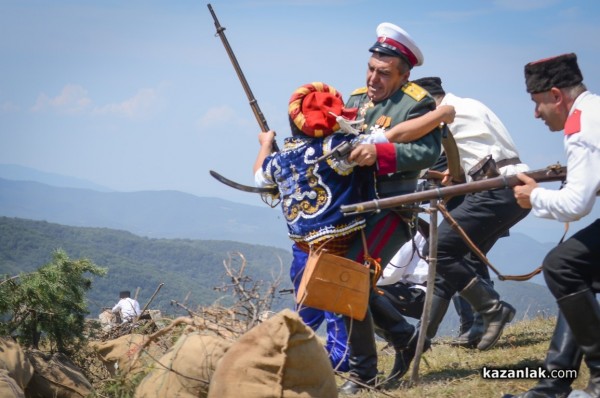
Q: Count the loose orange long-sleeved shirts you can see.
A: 0